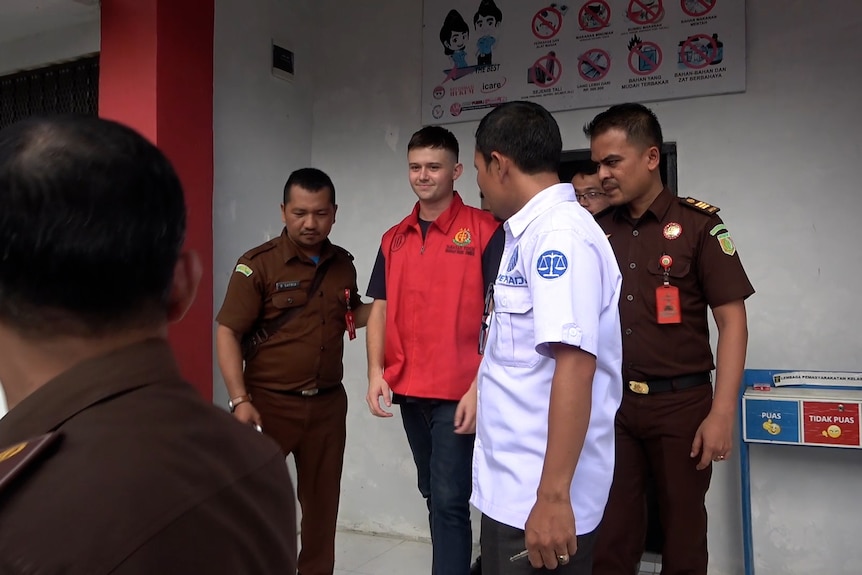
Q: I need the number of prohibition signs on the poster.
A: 8